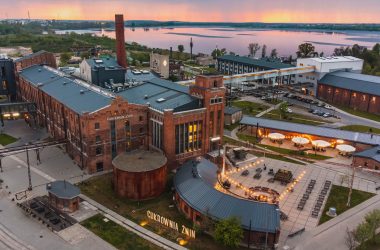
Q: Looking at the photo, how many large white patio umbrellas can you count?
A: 4